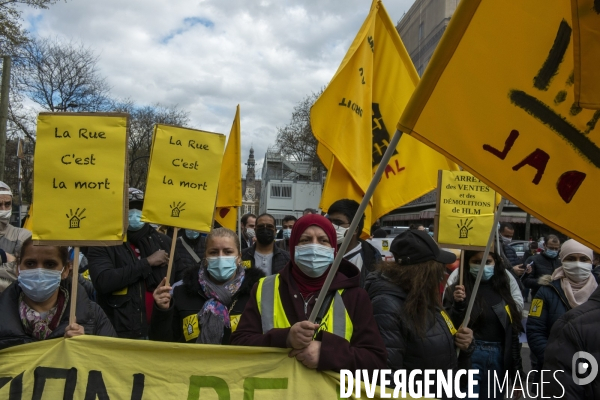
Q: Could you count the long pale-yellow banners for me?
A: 1